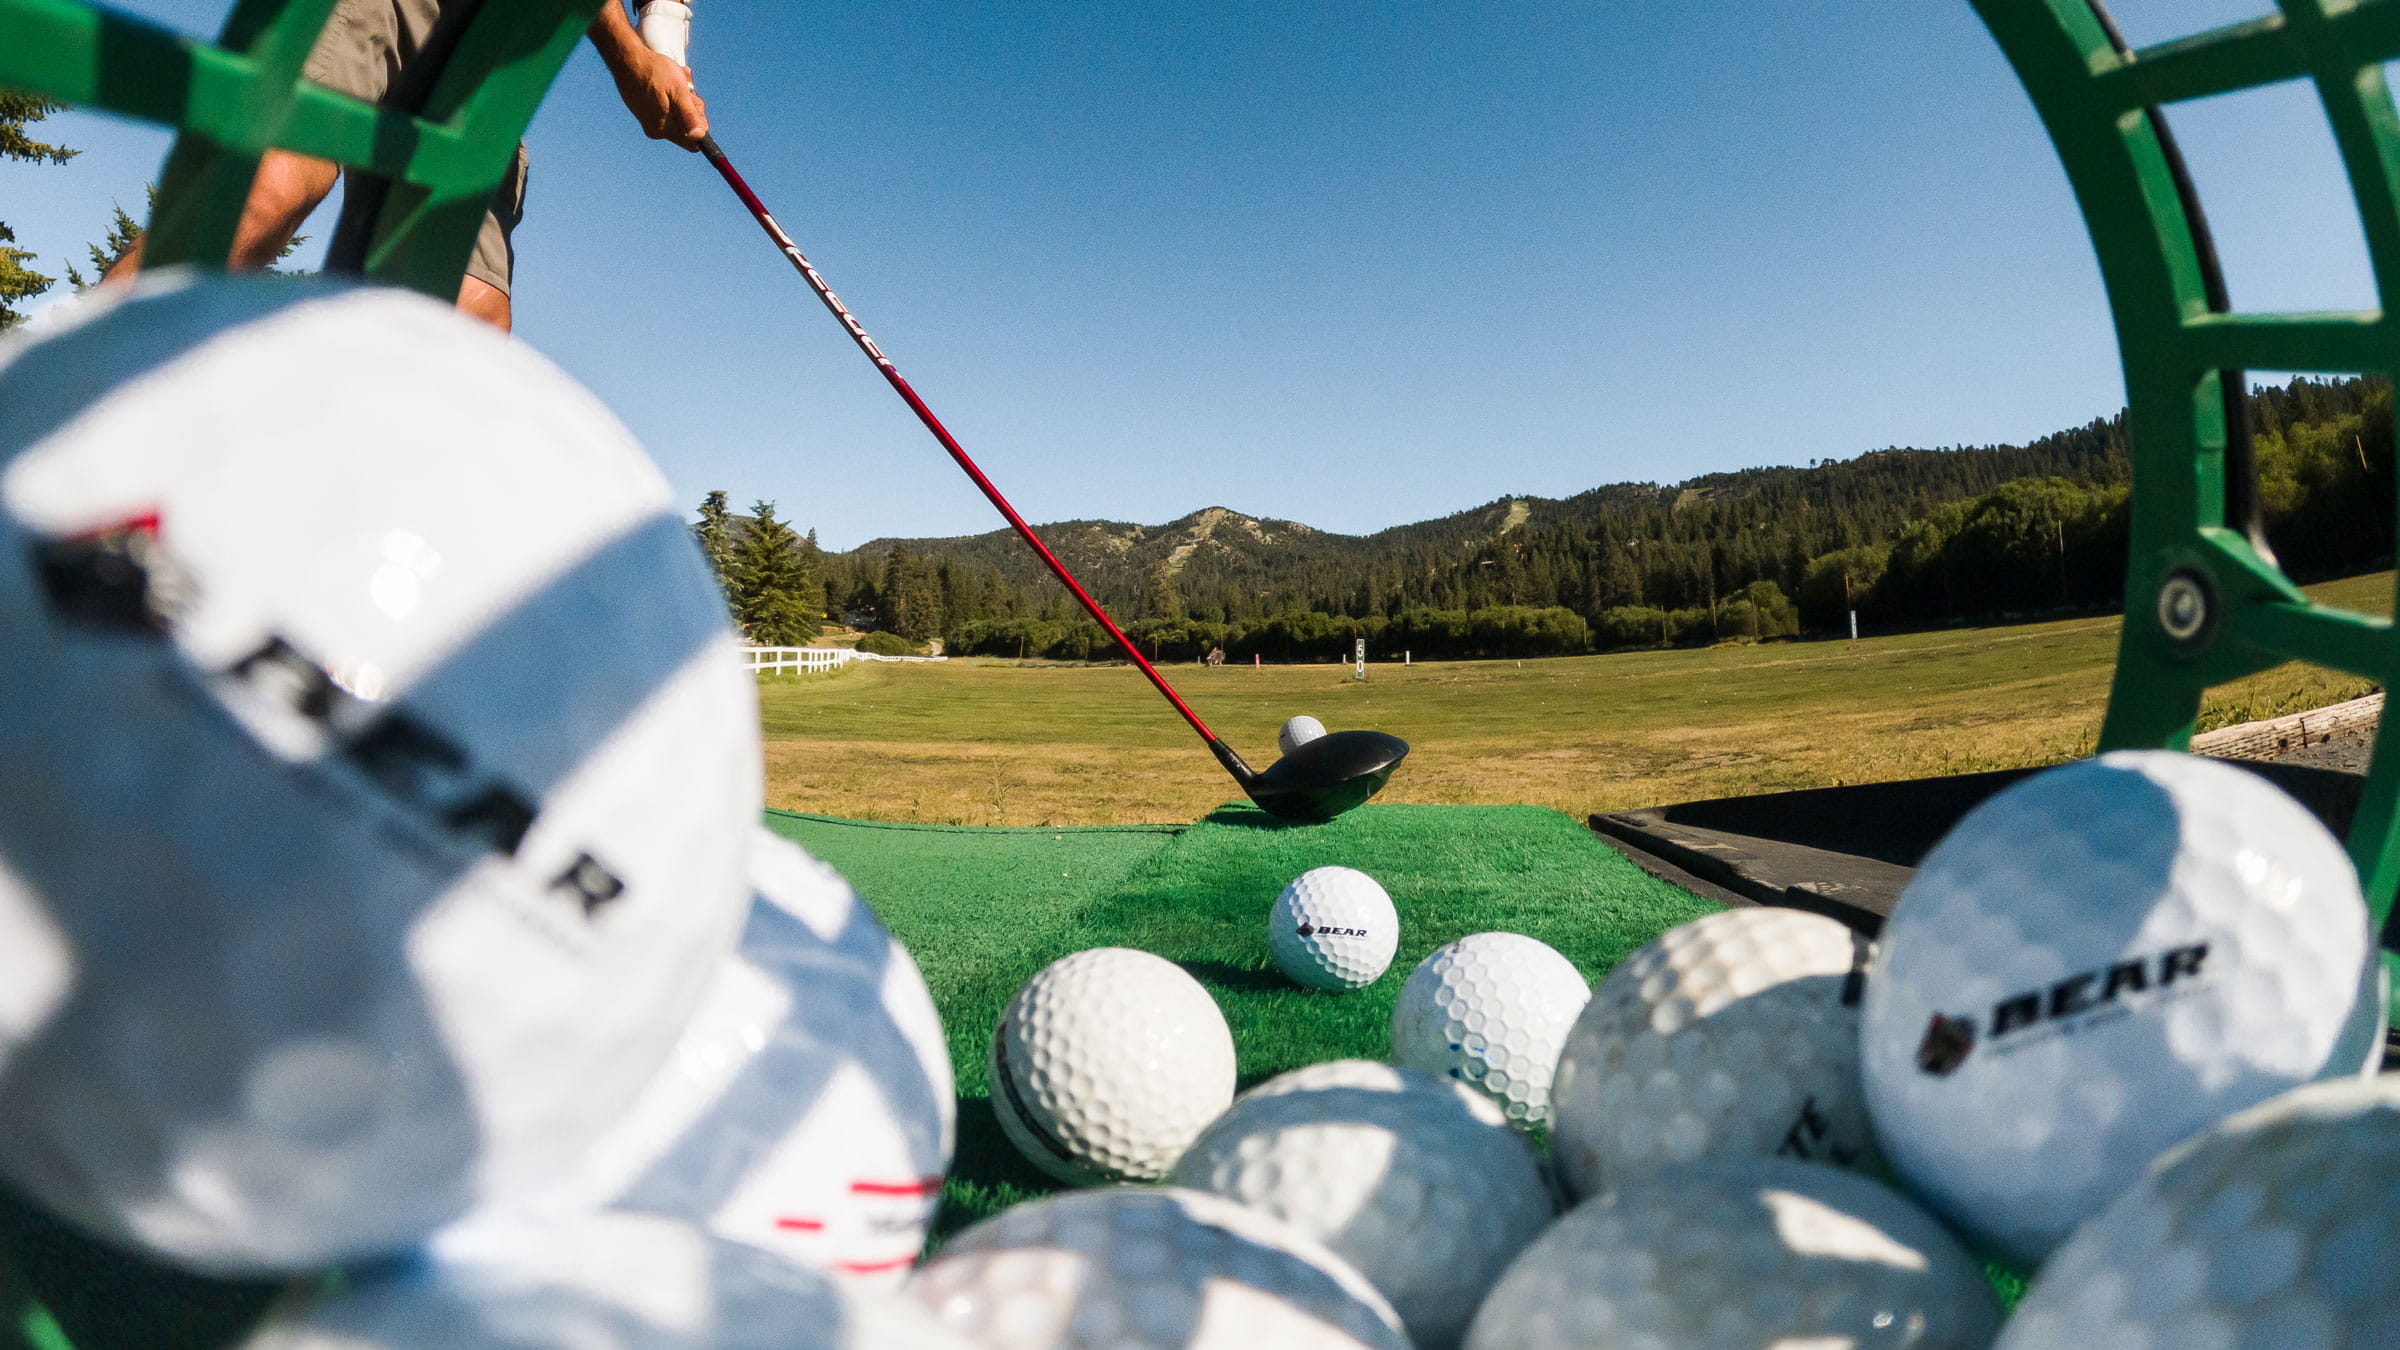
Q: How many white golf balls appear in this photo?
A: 13